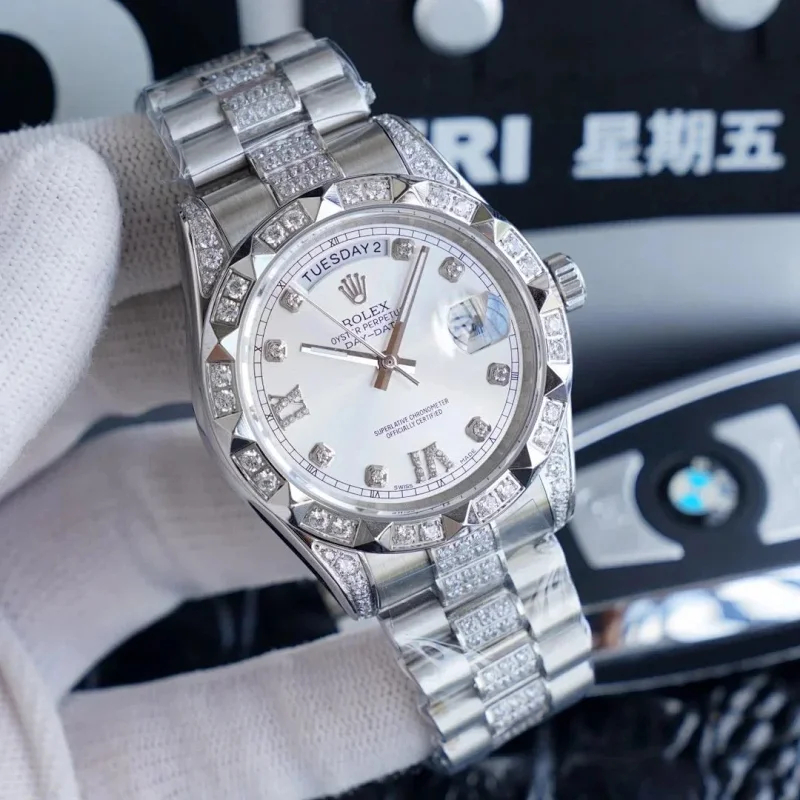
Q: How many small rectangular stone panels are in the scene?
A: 12